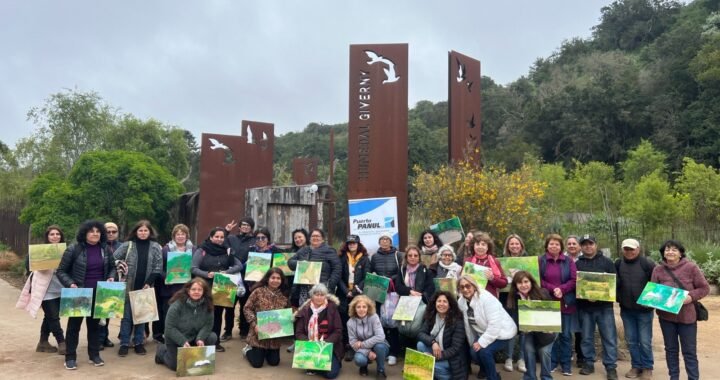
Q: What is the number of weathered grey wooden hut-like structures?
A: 1